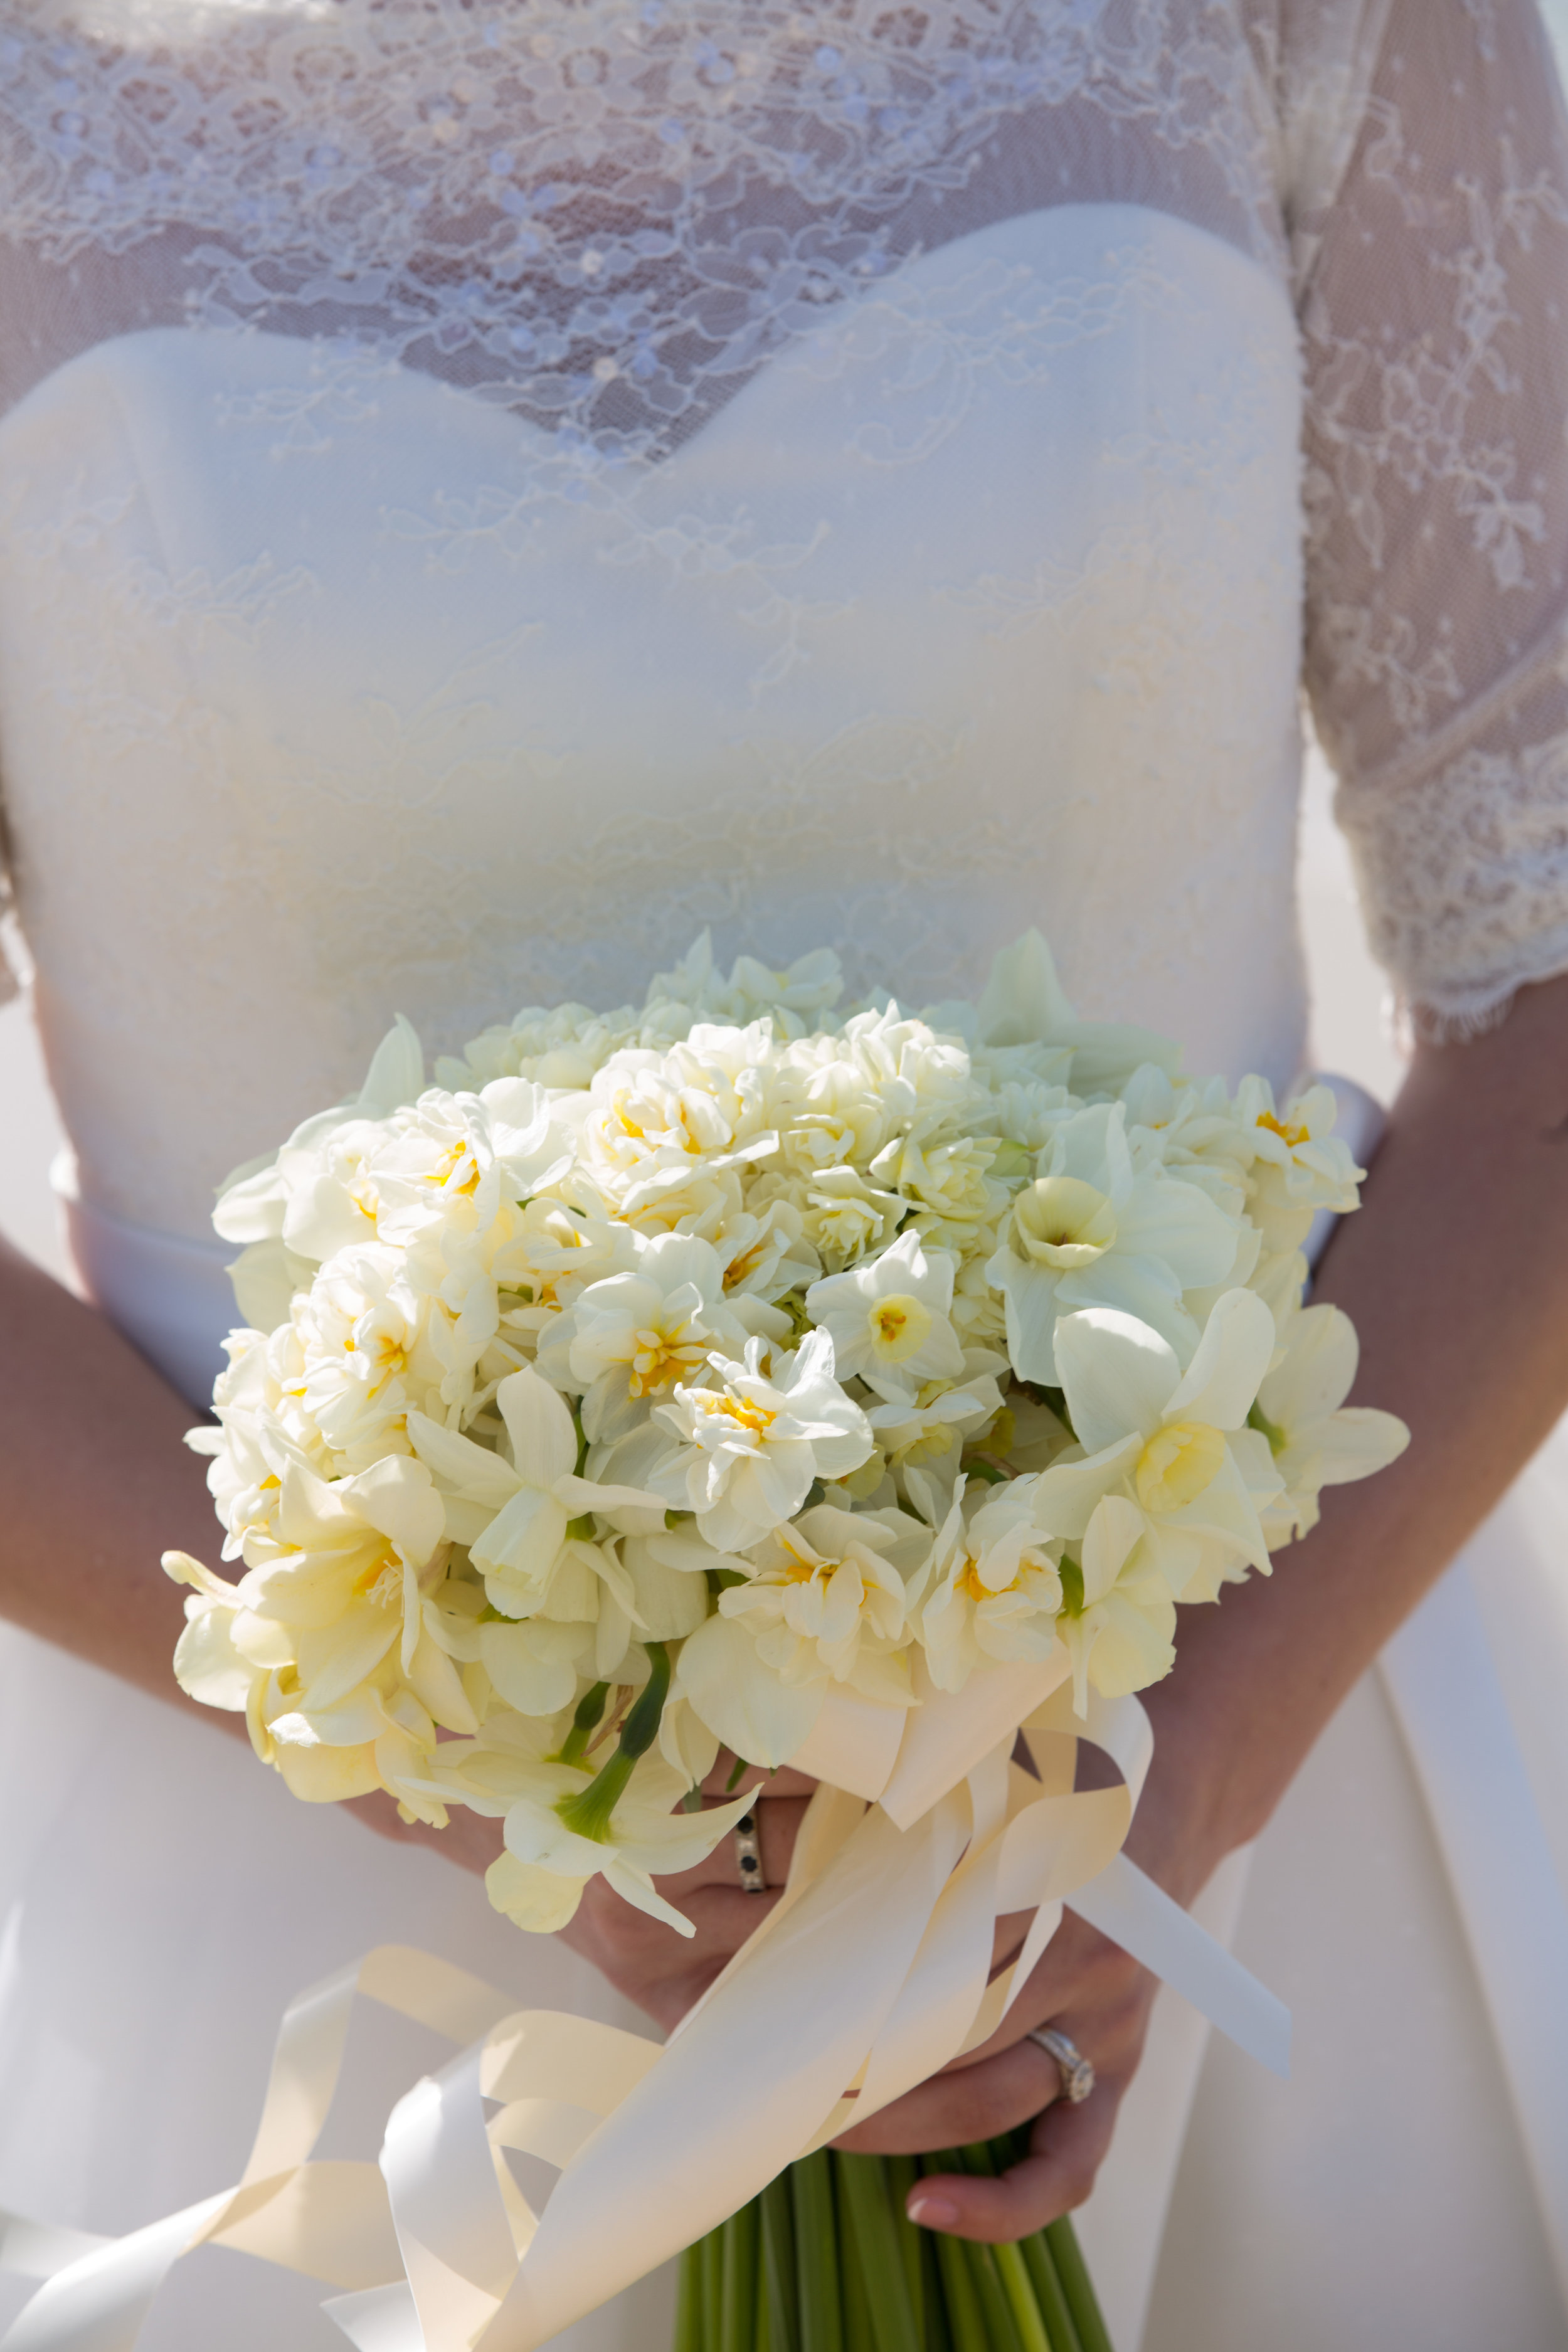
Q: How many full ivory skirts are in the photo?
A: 1